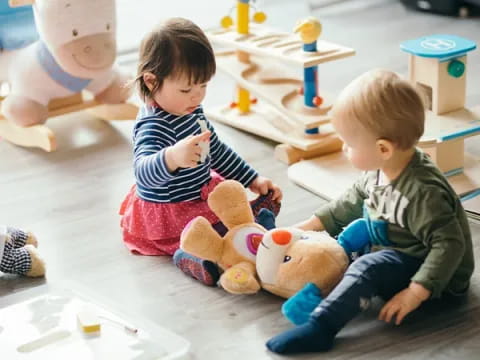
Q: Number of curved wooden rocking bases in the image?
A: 2